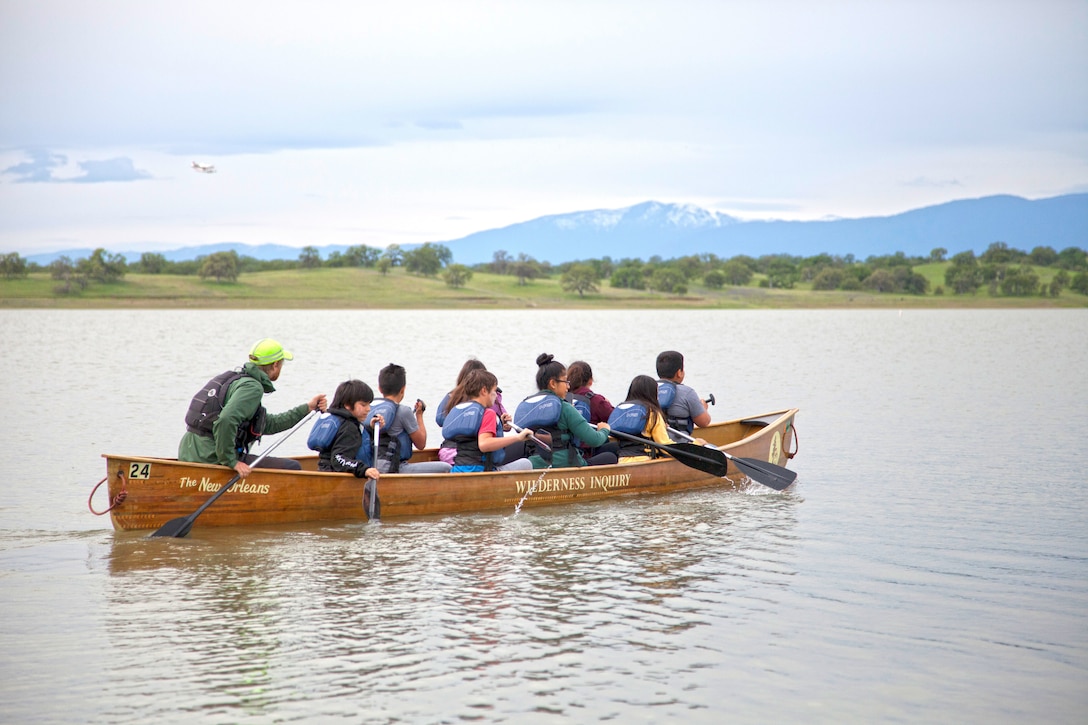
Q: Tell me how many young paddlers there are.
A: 8